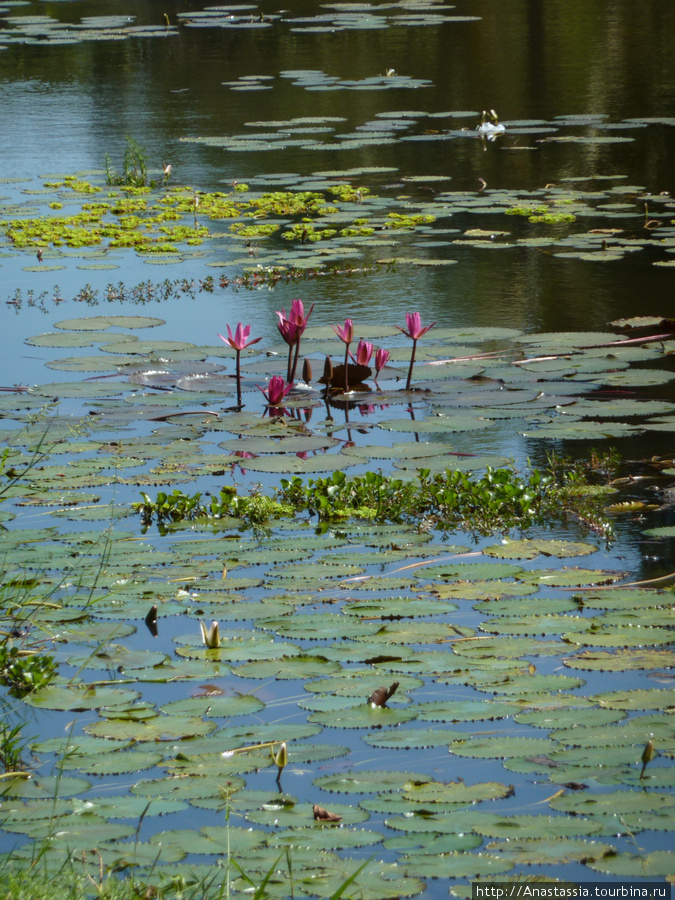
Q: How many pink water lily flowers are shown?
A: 8